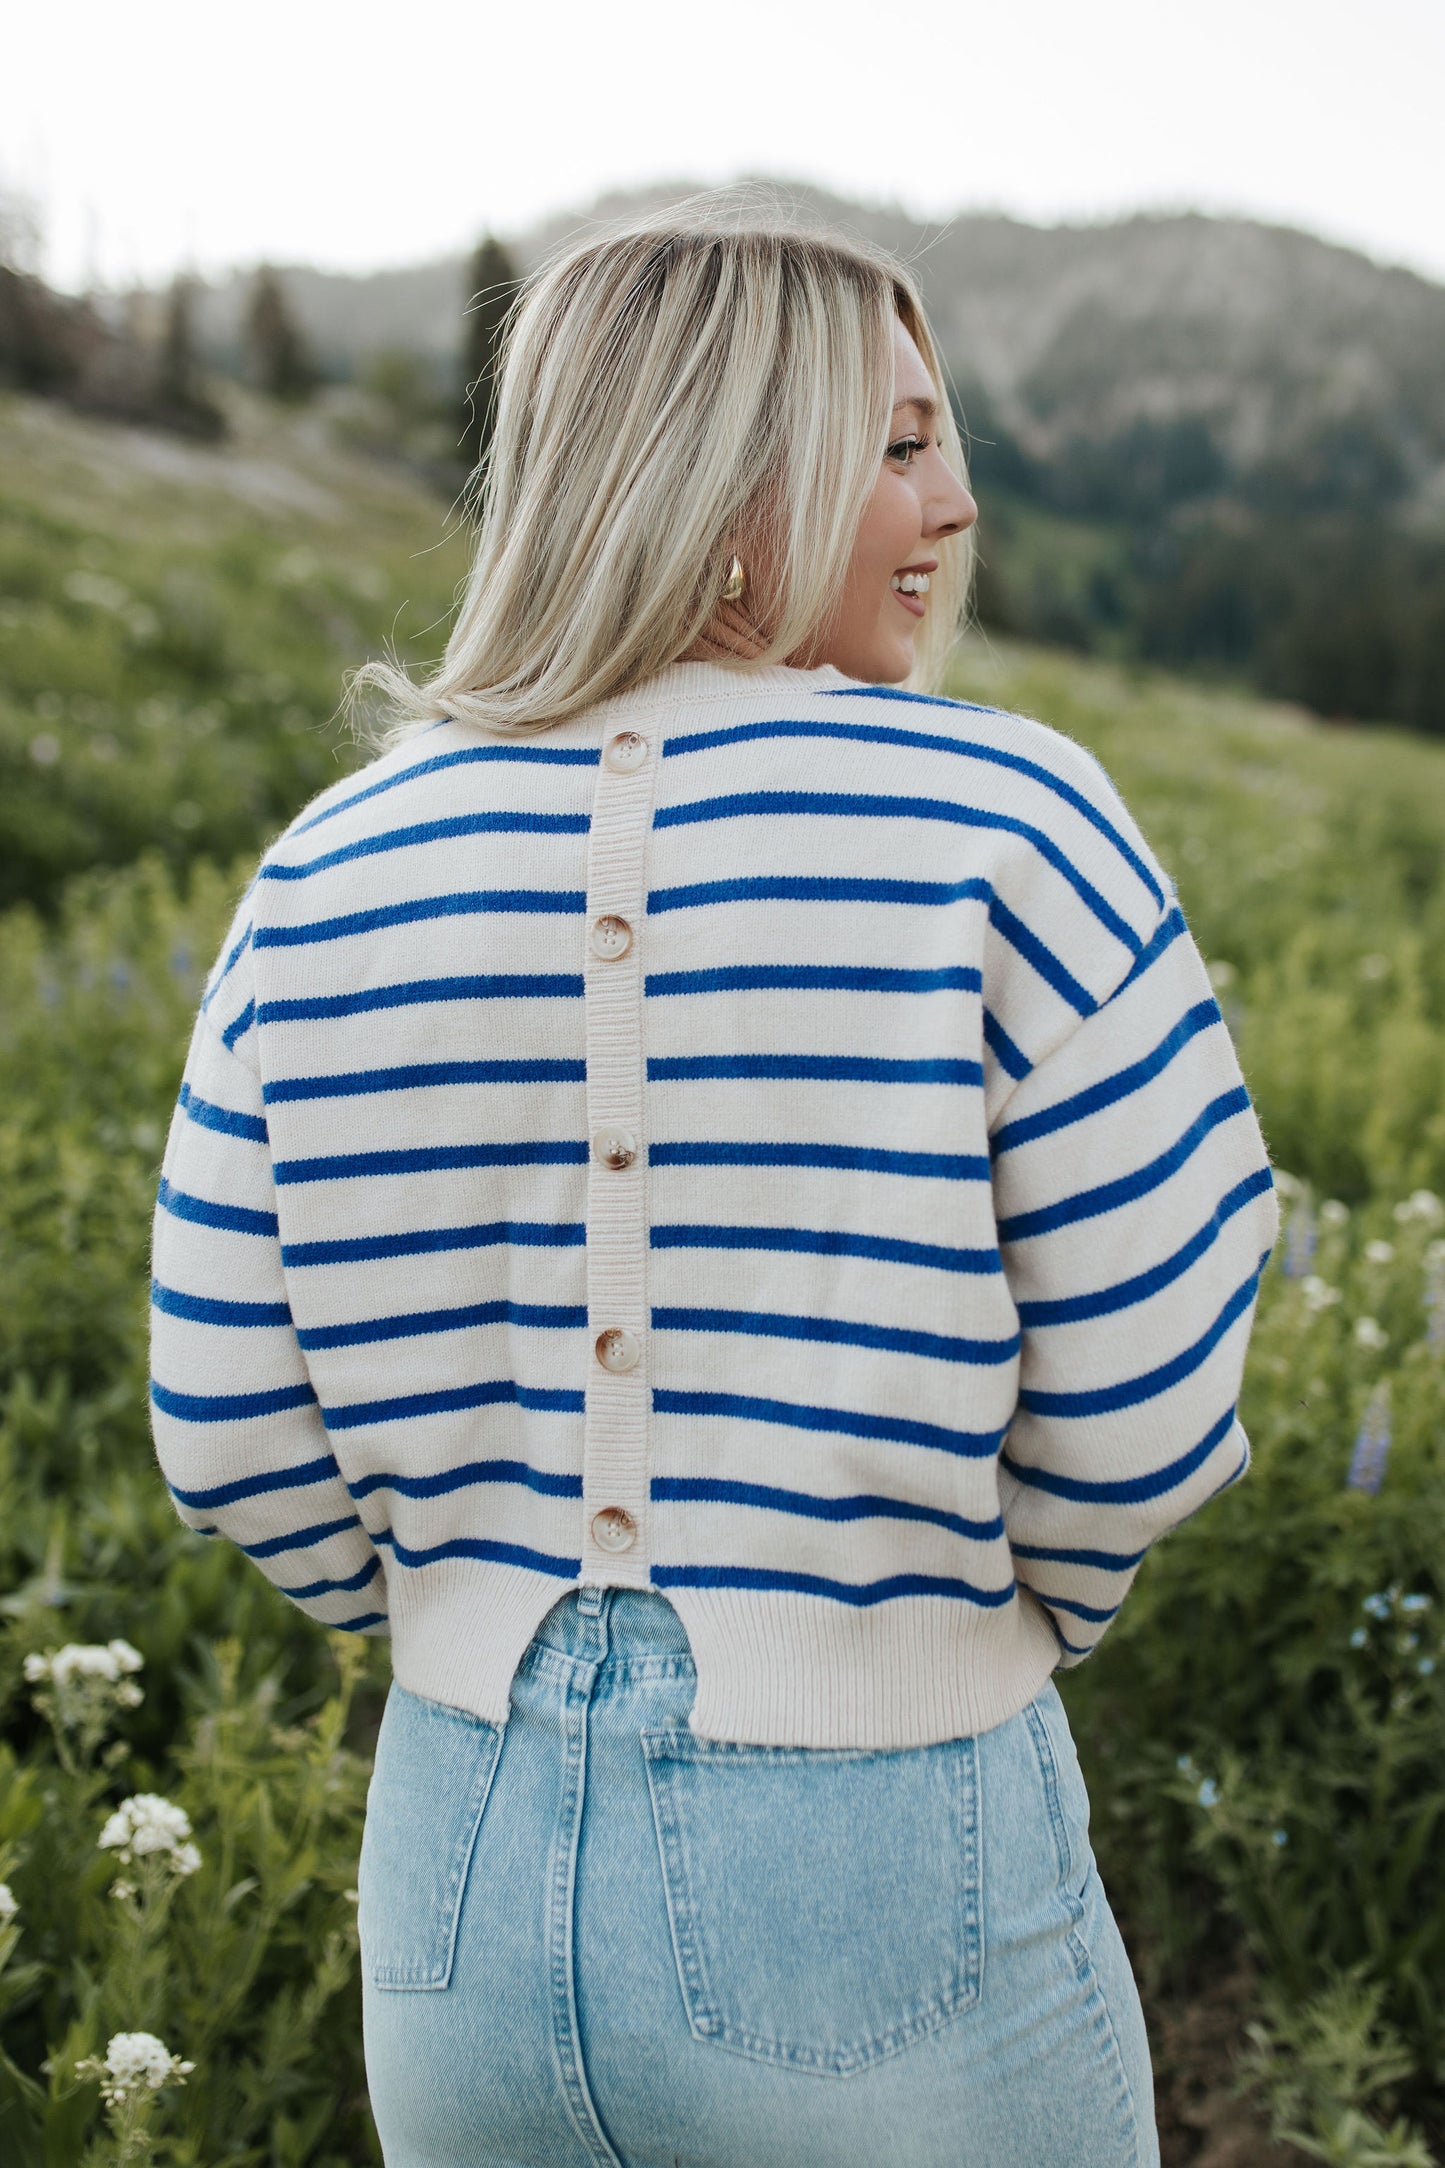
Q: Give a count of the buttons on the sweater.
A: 5